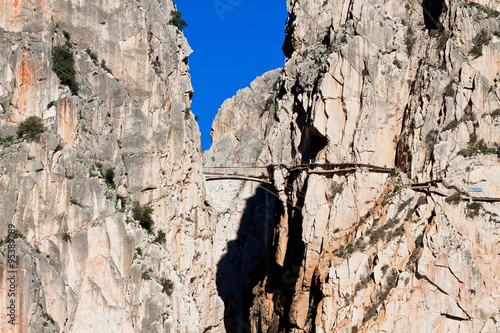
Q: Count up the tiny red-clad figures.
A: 4